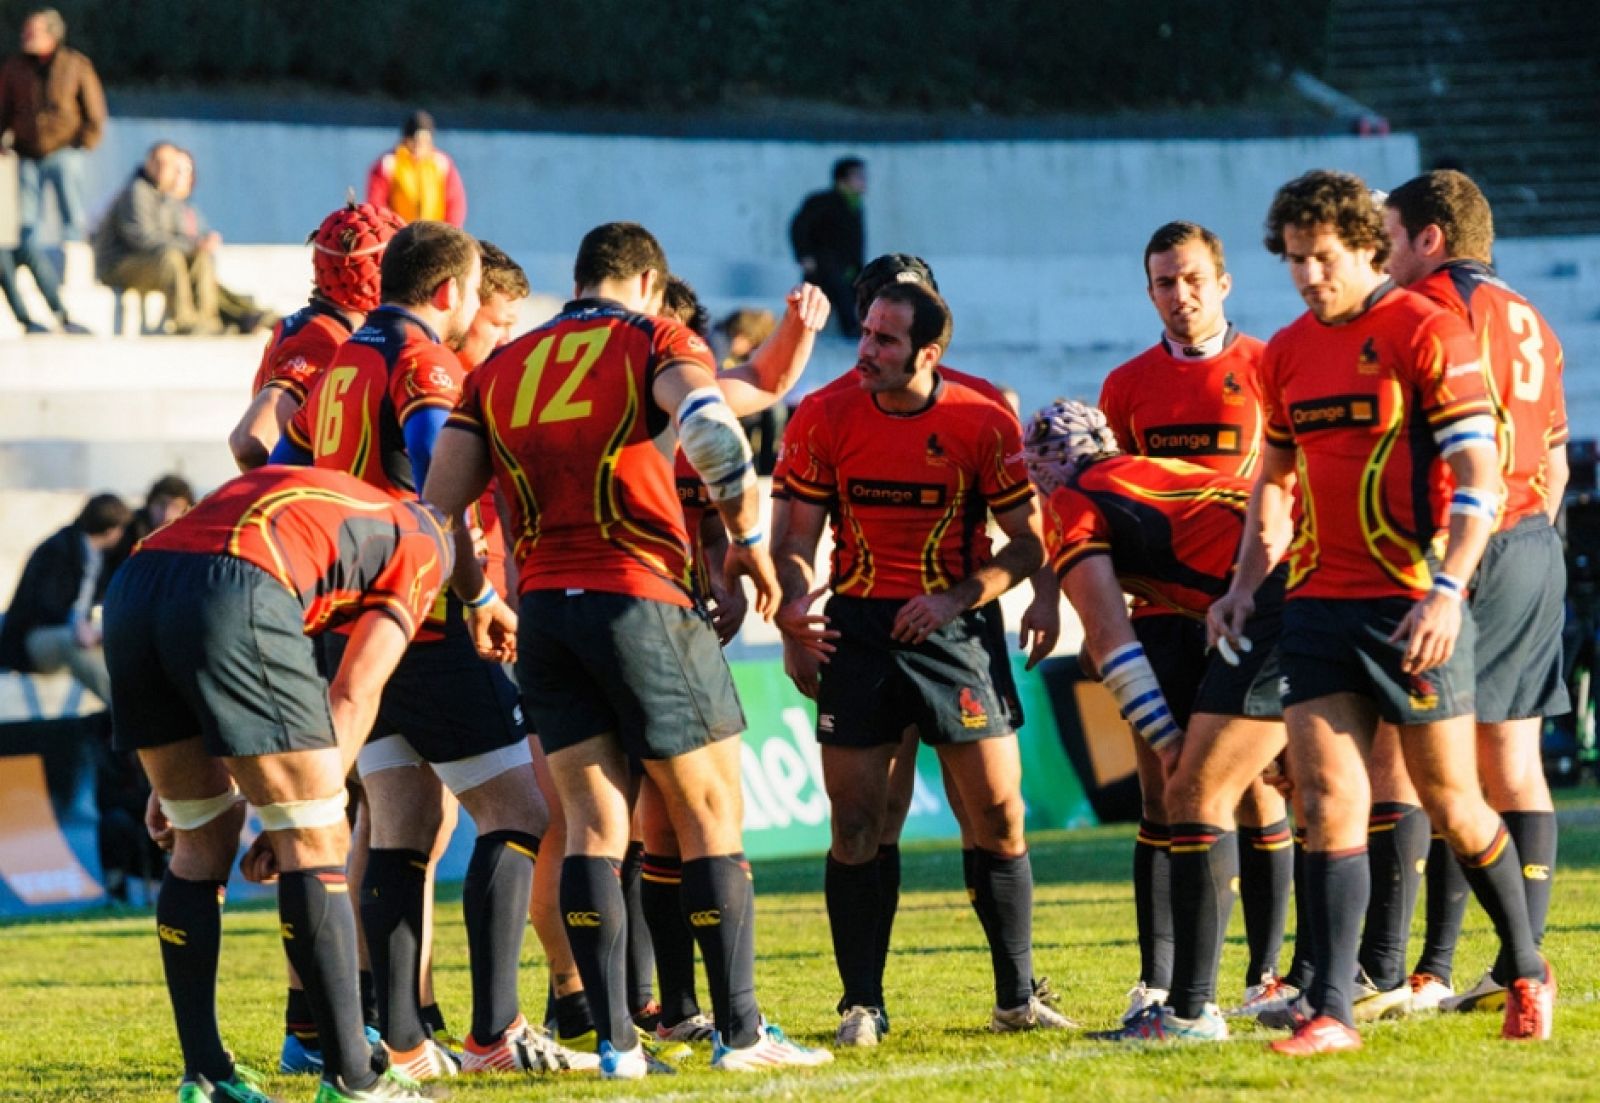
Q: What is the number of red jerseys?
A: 12